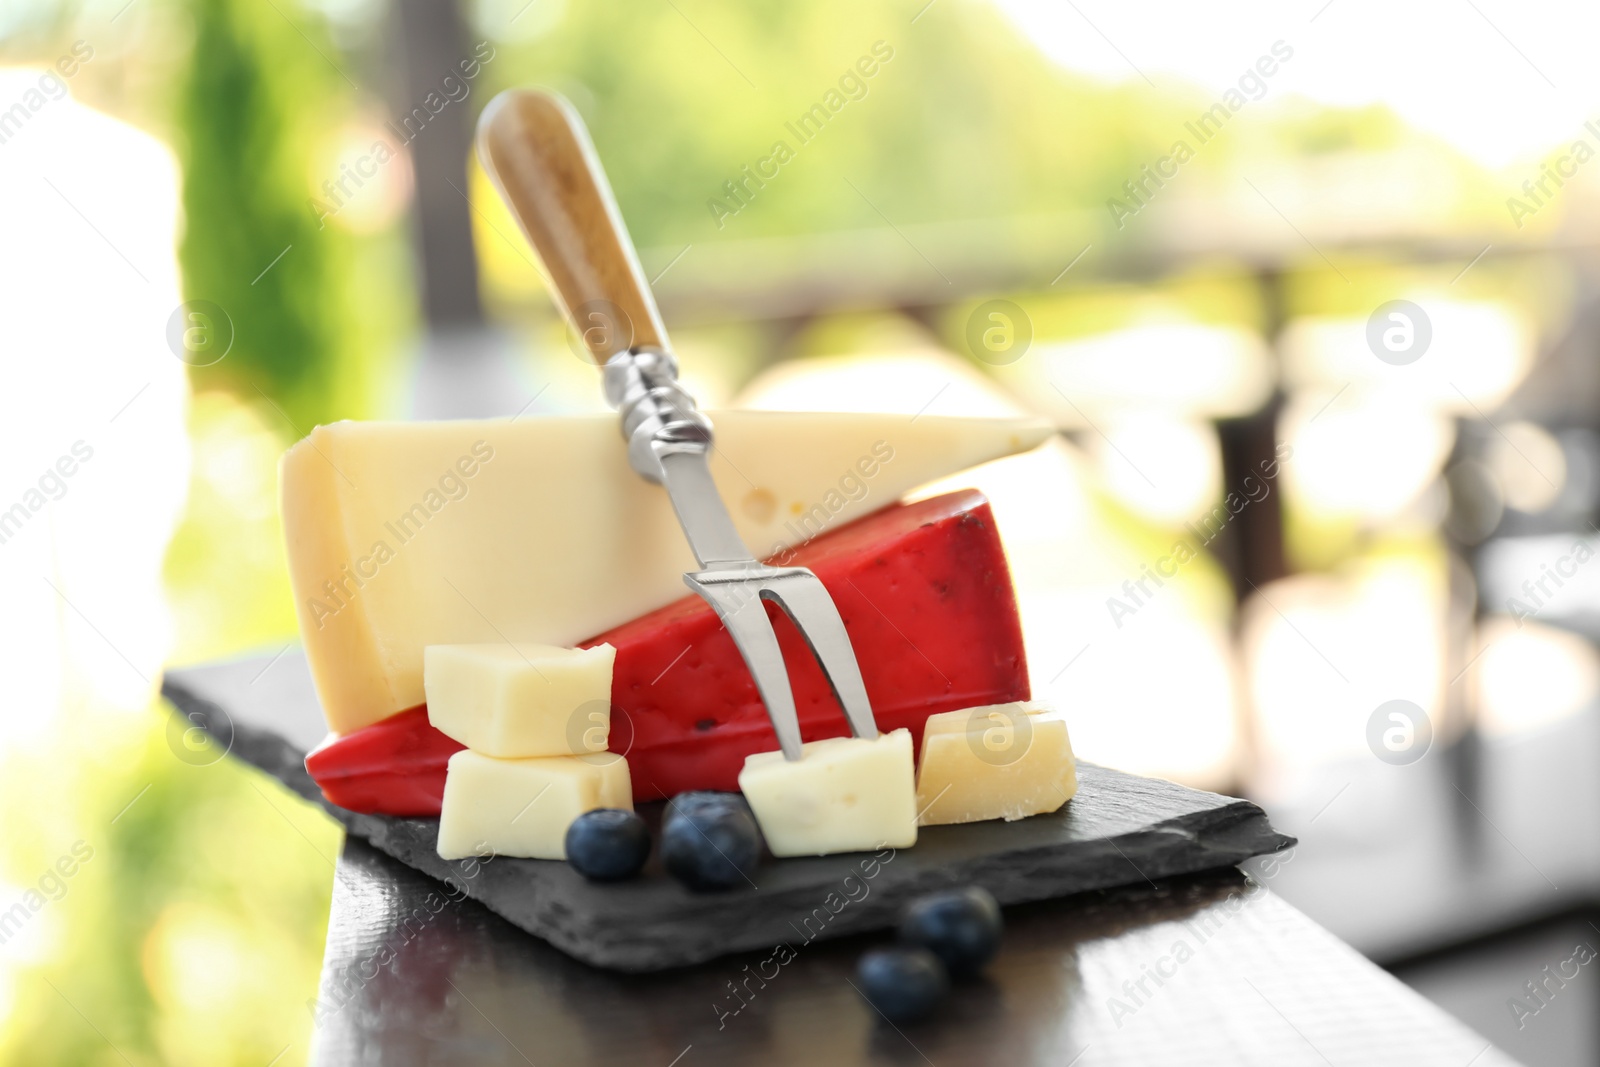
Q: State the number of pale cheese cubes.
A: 4